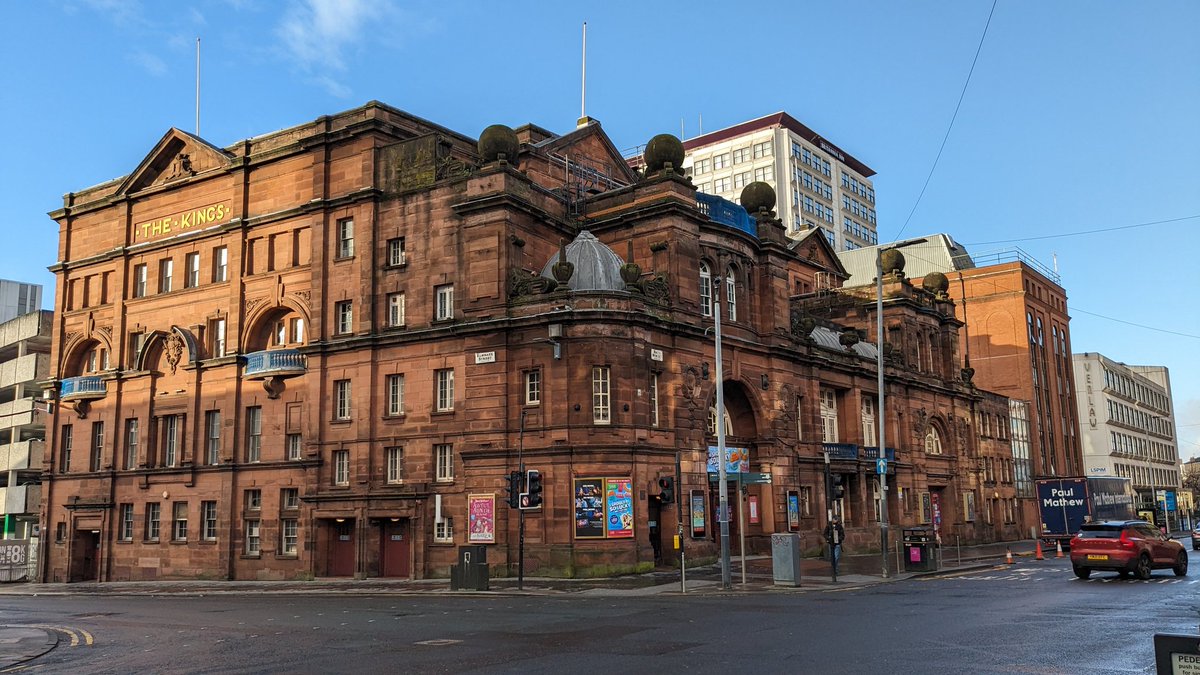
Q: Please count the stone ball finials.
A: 5